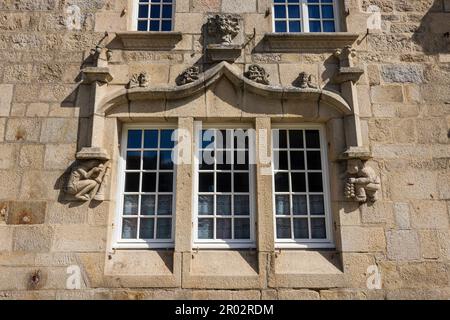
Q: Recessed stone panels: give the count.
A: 3